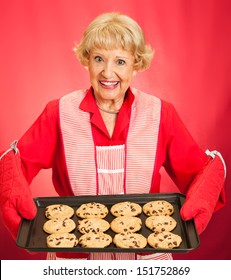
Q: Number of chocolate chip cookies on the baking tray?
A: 12